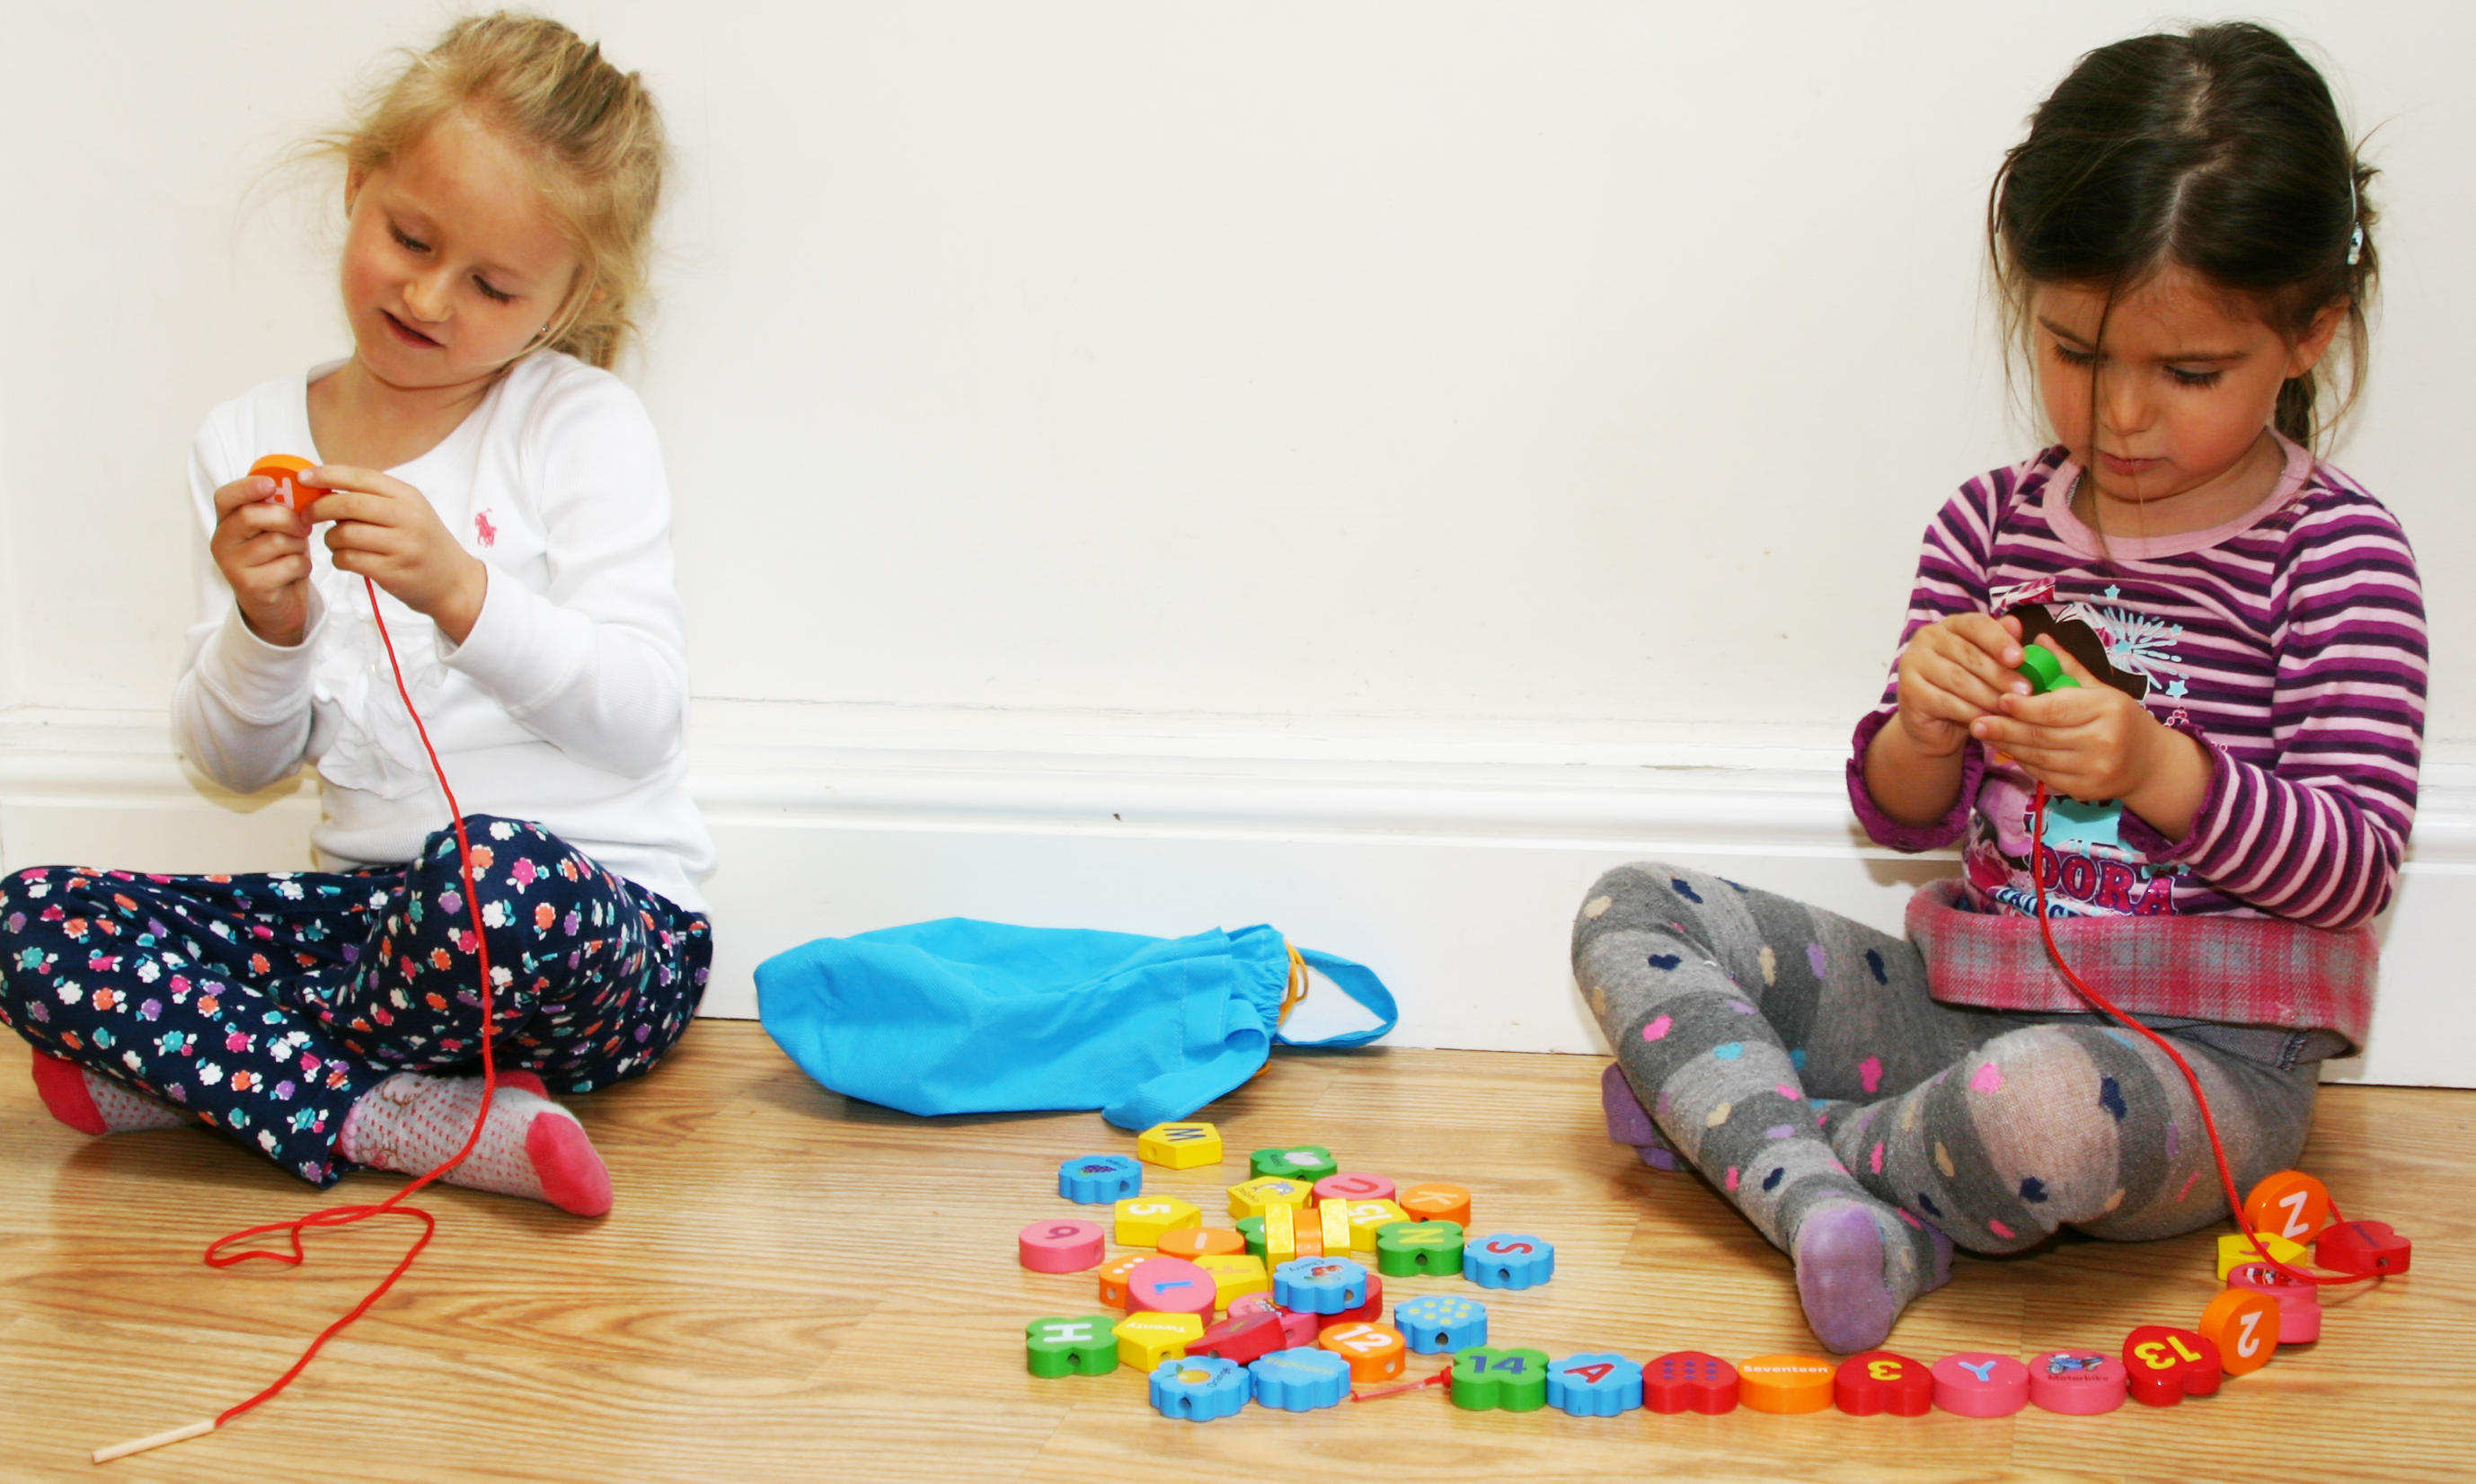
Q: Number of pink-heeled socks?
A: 2